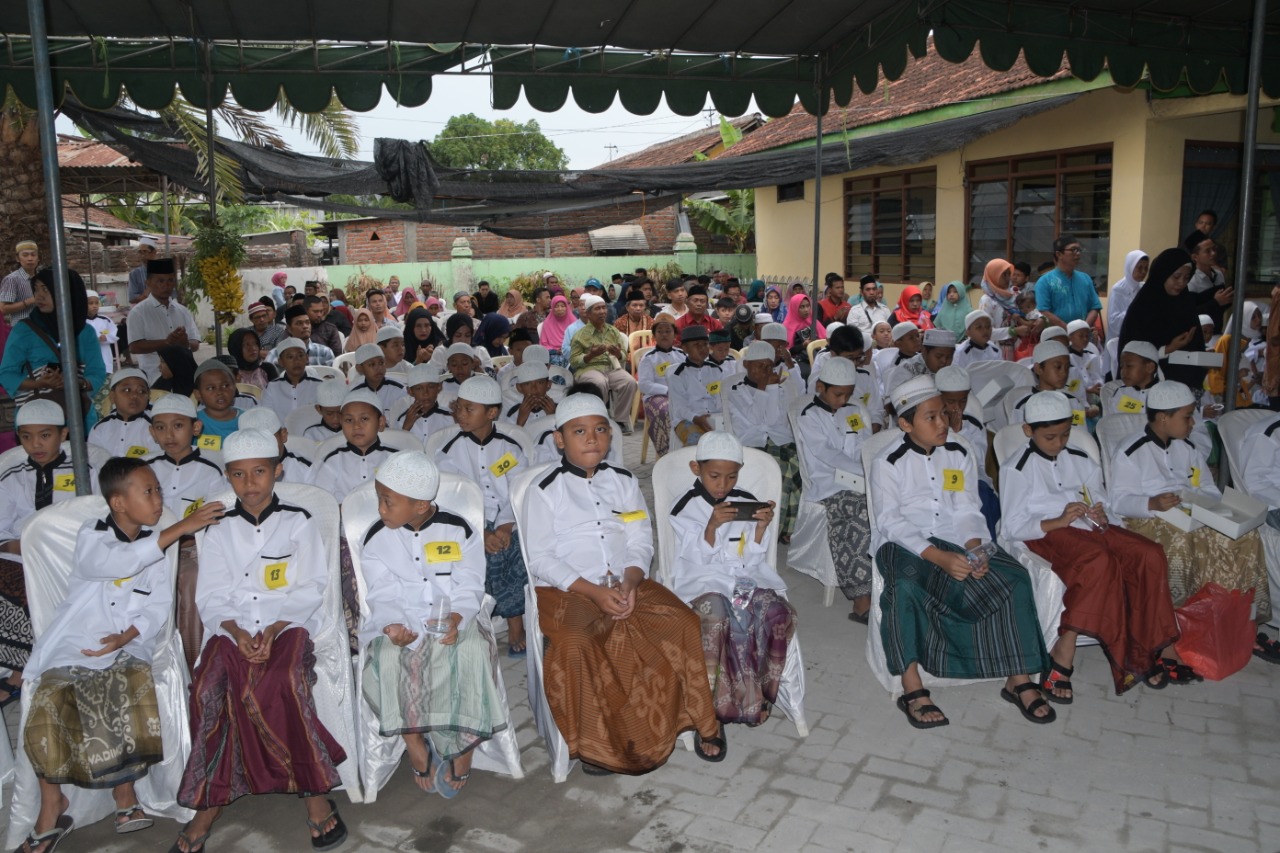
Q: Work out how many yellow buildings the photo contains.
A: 1